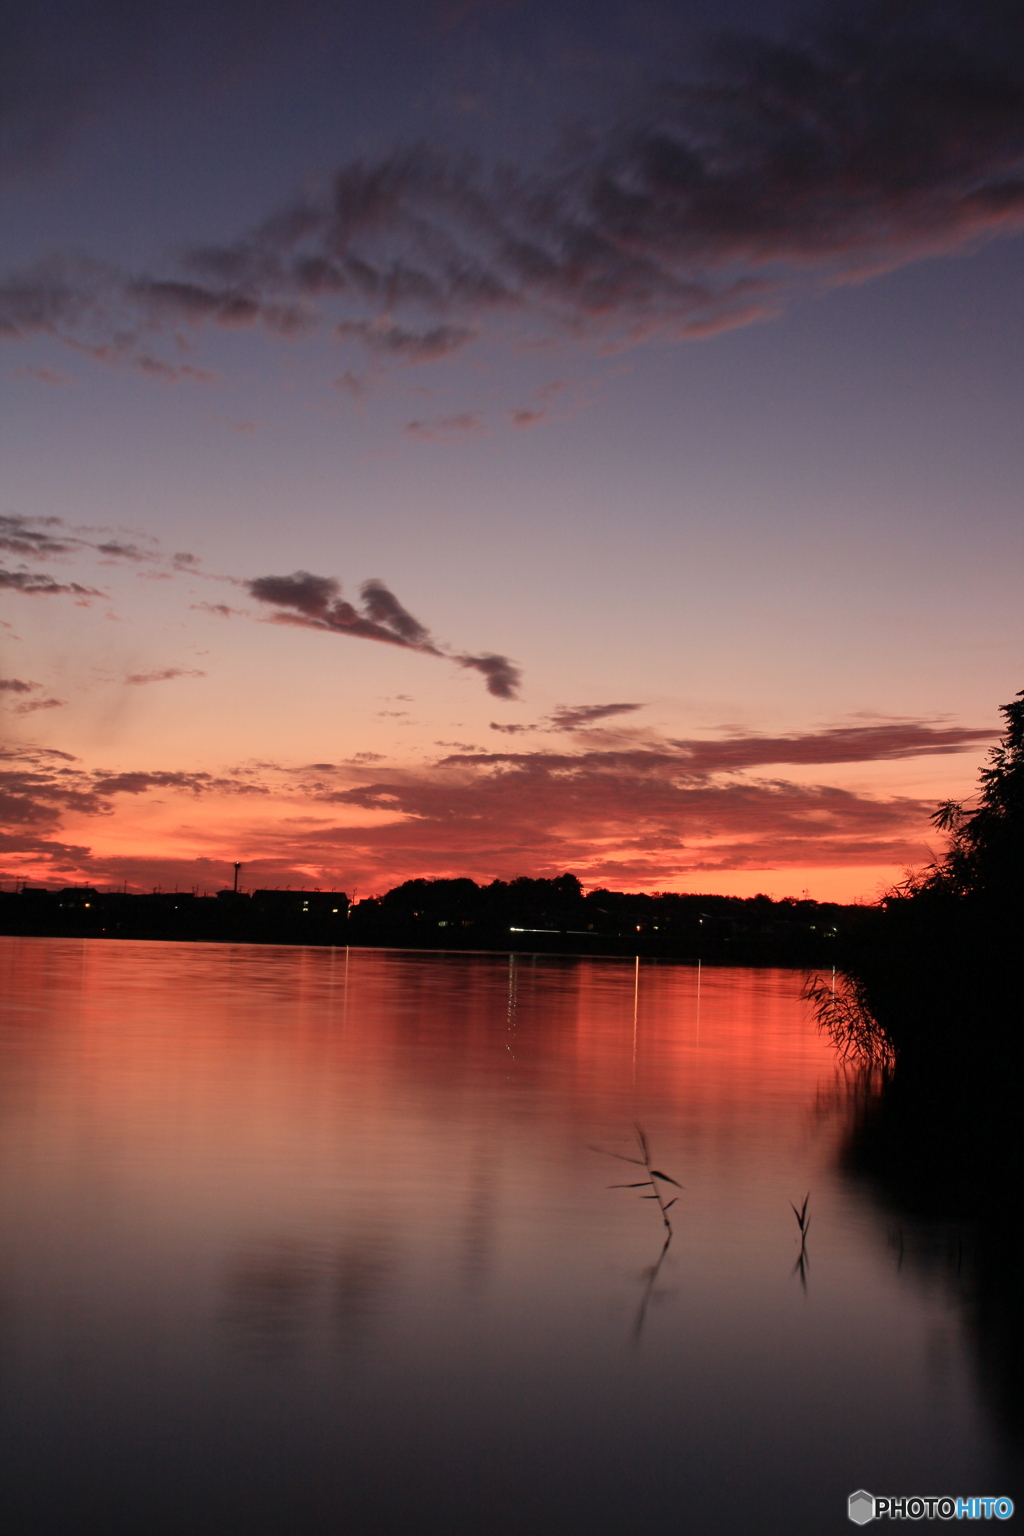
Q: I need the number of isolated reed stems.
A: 2